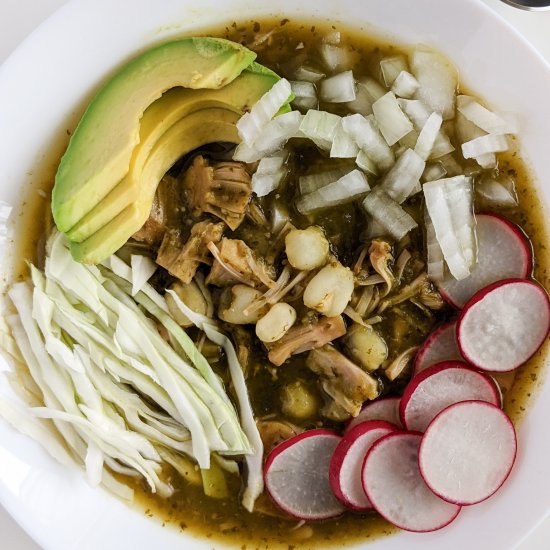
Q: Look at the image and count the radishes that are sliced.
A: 9